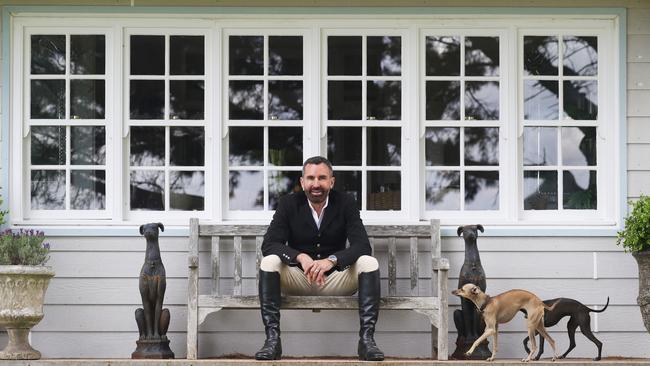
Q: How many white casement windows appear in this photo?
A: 6